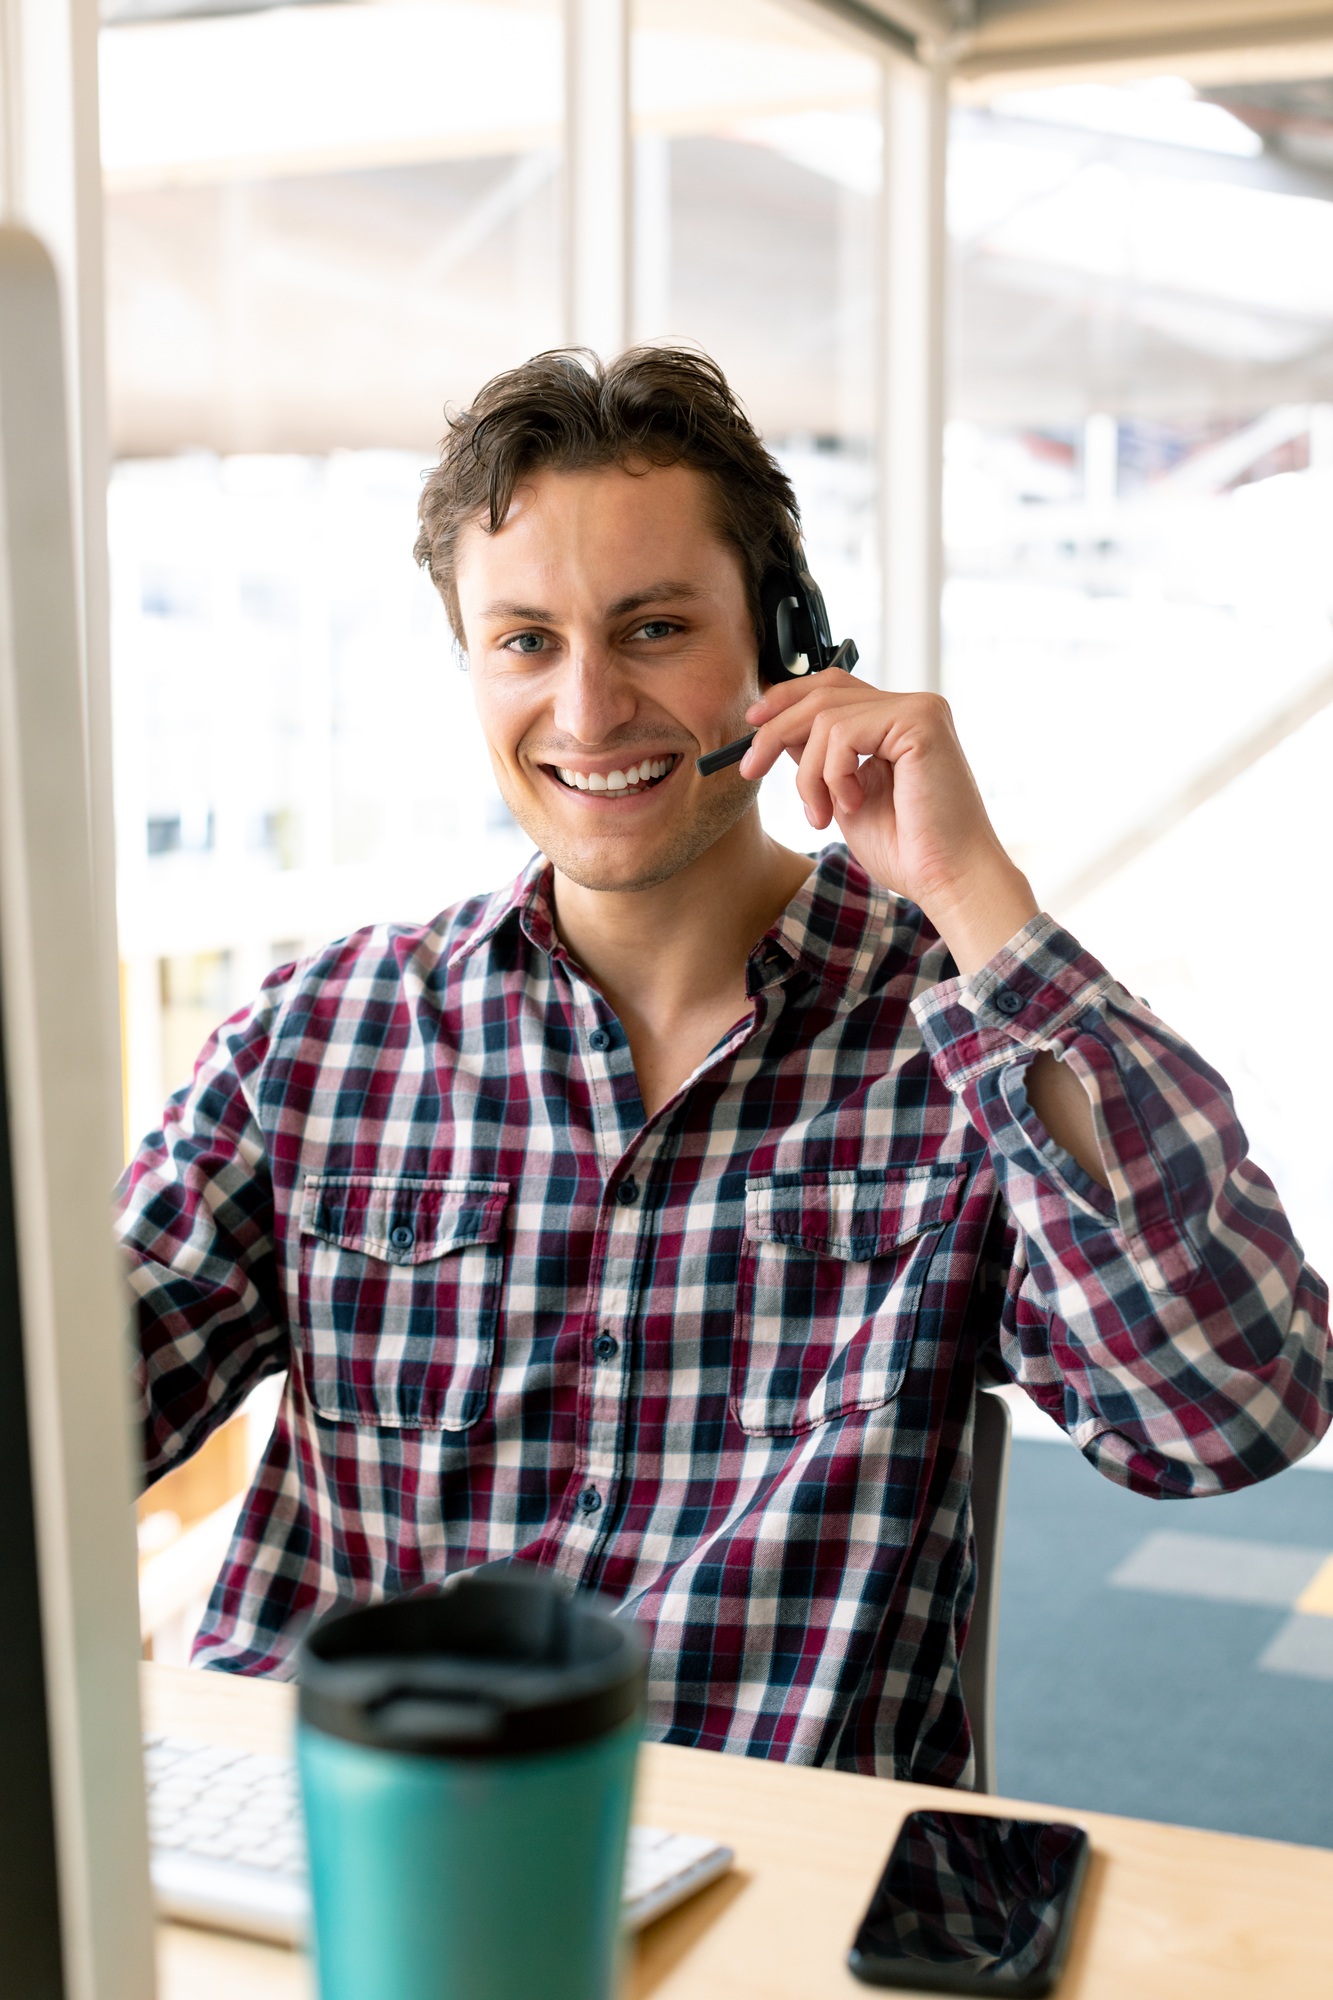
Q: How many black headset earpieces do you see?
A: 1